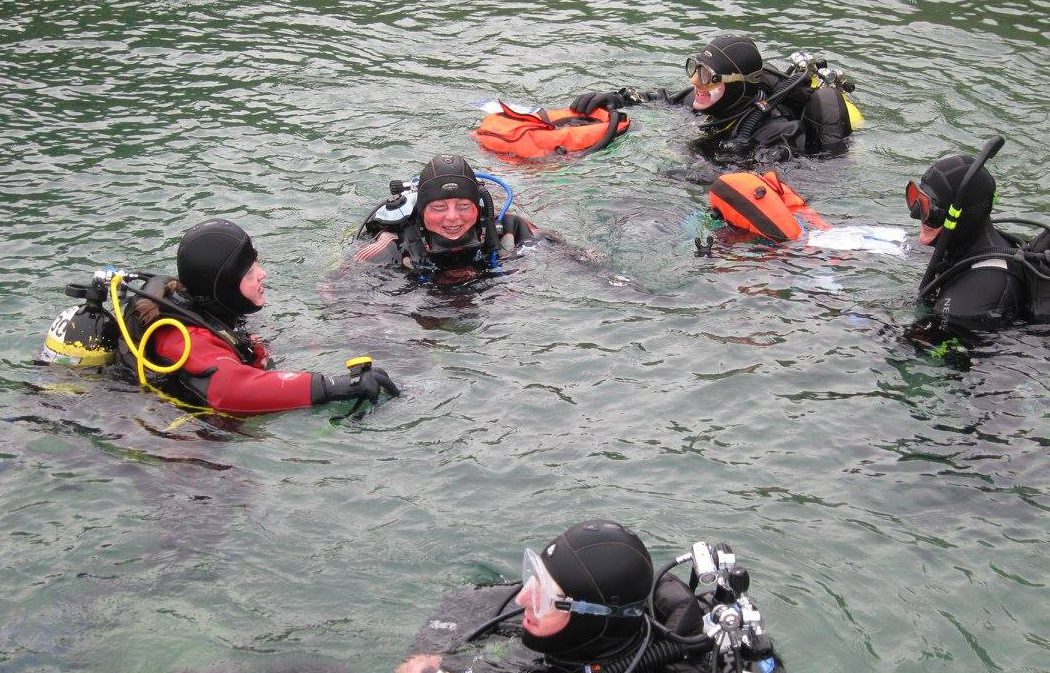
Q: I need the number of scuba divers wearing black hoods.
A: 5